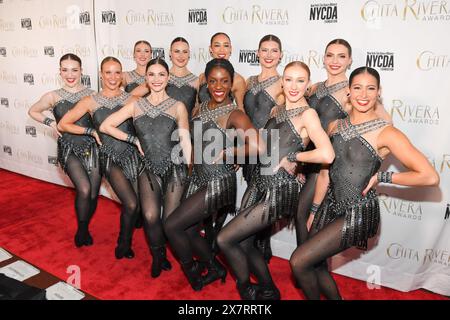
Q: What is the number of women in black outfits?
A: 11